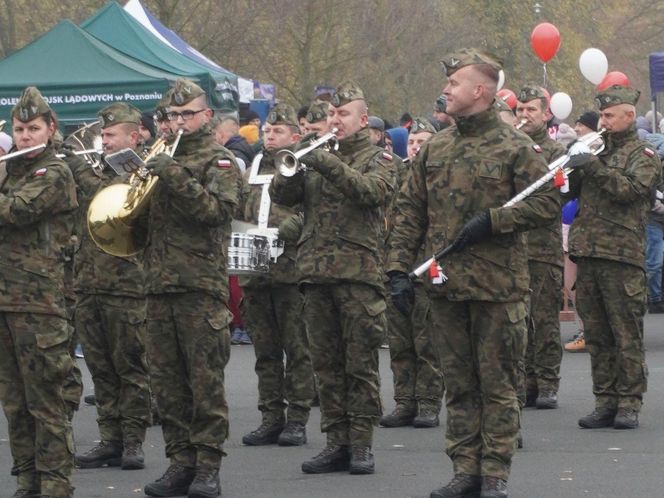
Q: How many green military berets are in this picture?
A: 12